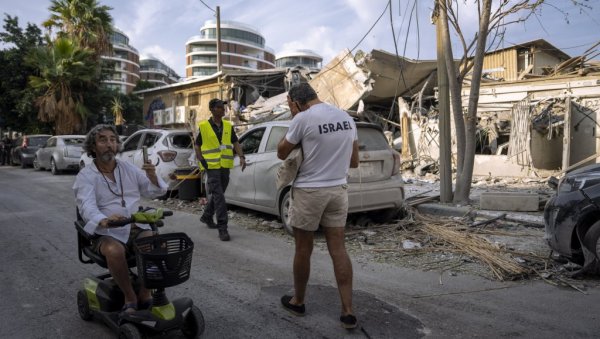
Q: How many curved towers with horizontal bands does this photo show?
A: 4